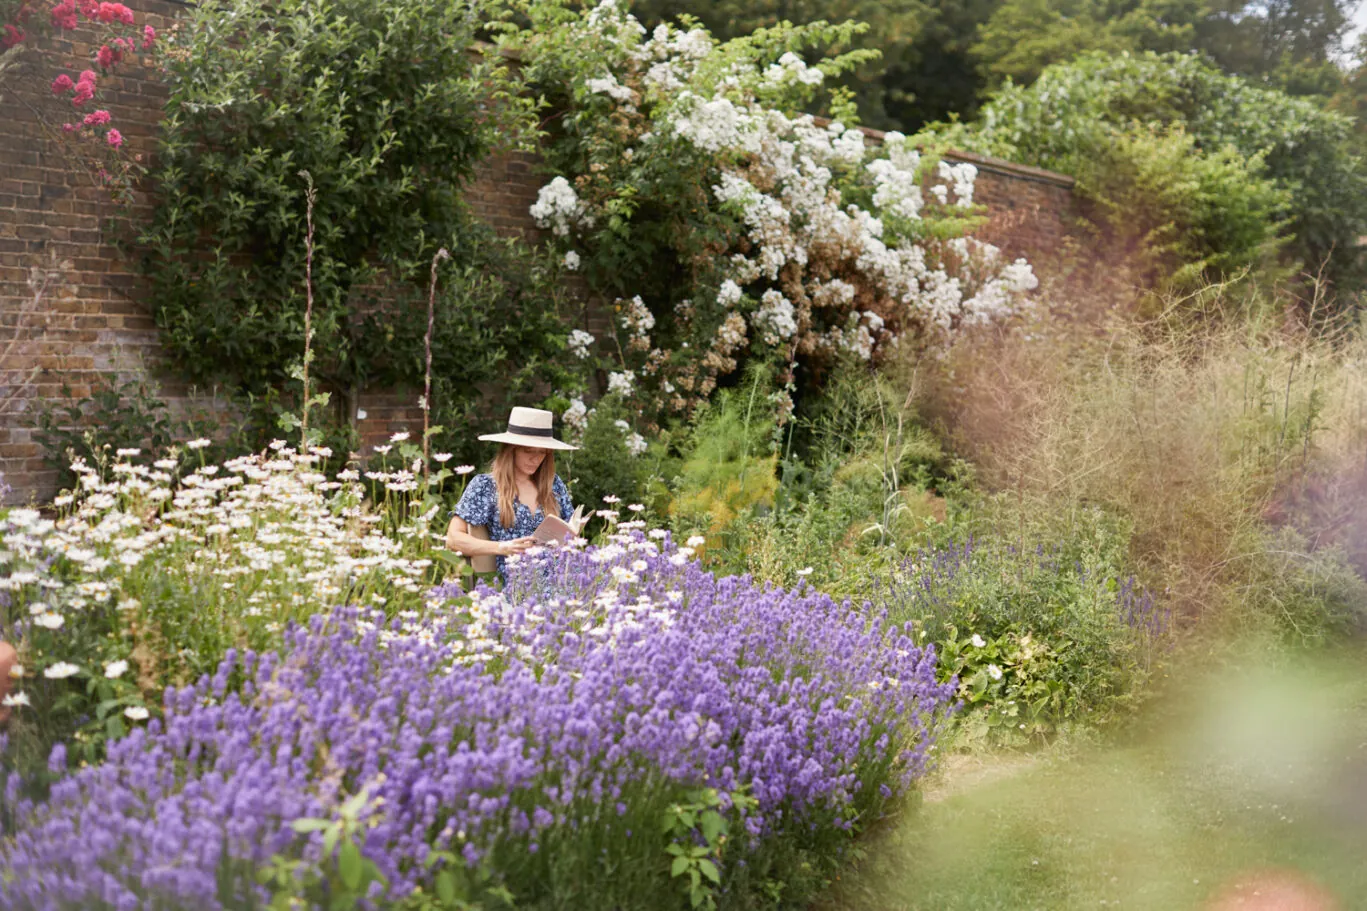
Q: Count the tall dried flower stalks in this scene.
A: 2